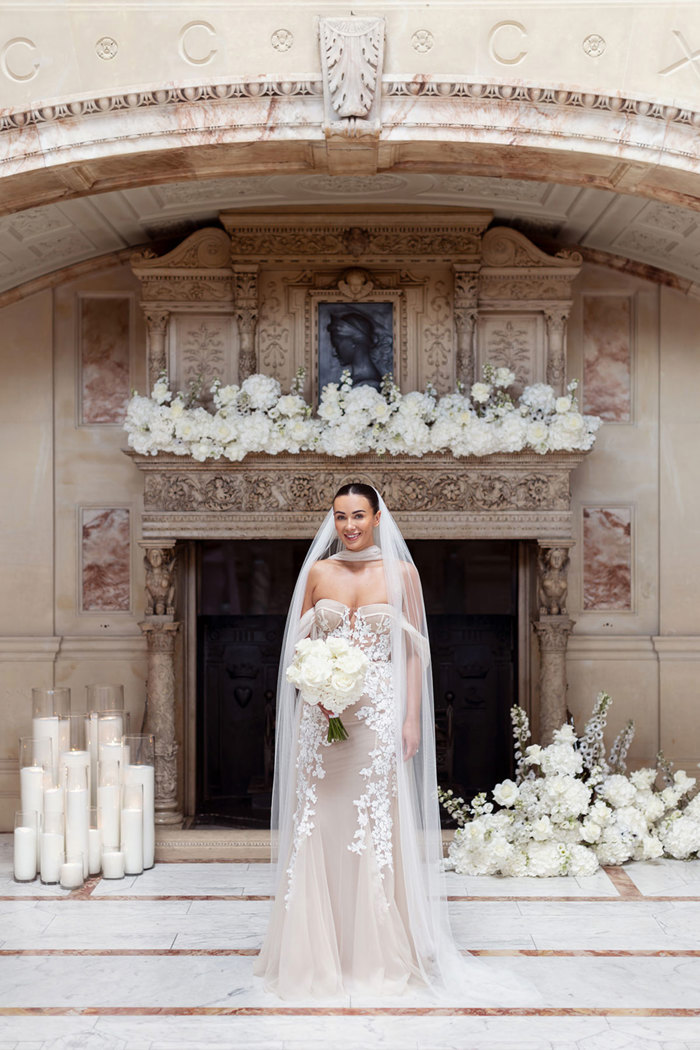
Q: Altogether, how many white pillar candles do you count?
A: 15